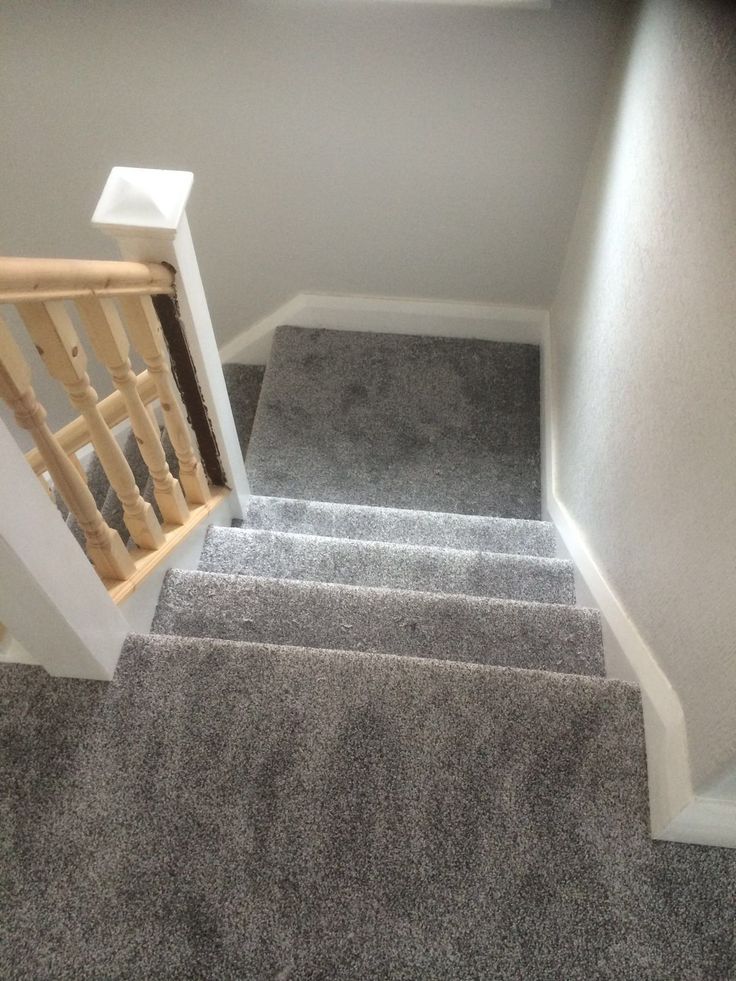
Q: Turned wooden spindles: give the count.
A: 4